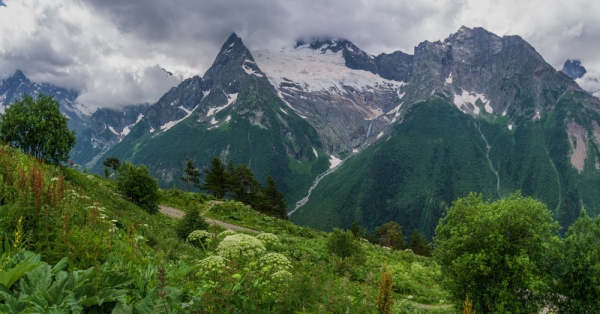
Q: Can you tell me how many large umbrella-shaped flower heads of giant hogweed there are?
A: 7